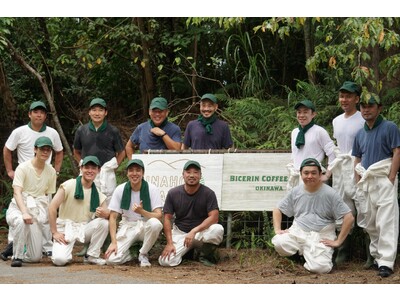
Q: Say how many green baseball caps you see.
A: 12